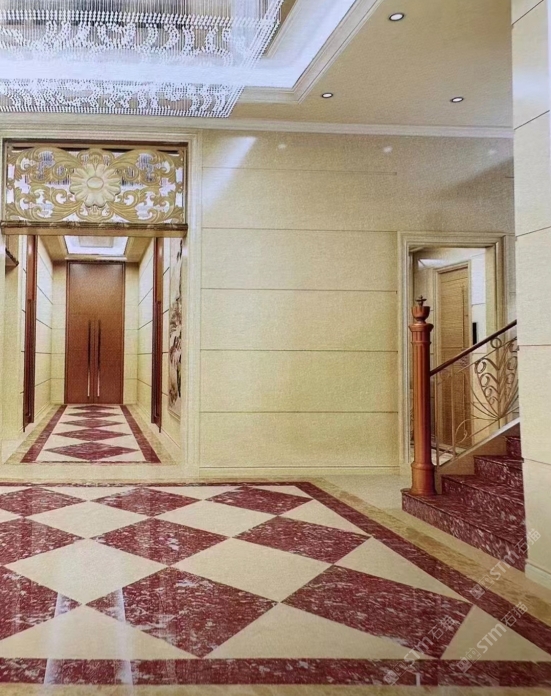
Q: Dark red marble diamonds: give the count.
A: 14